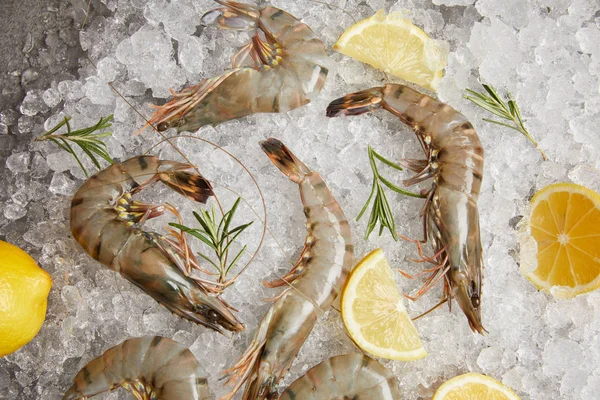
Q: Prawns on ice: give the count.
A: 6